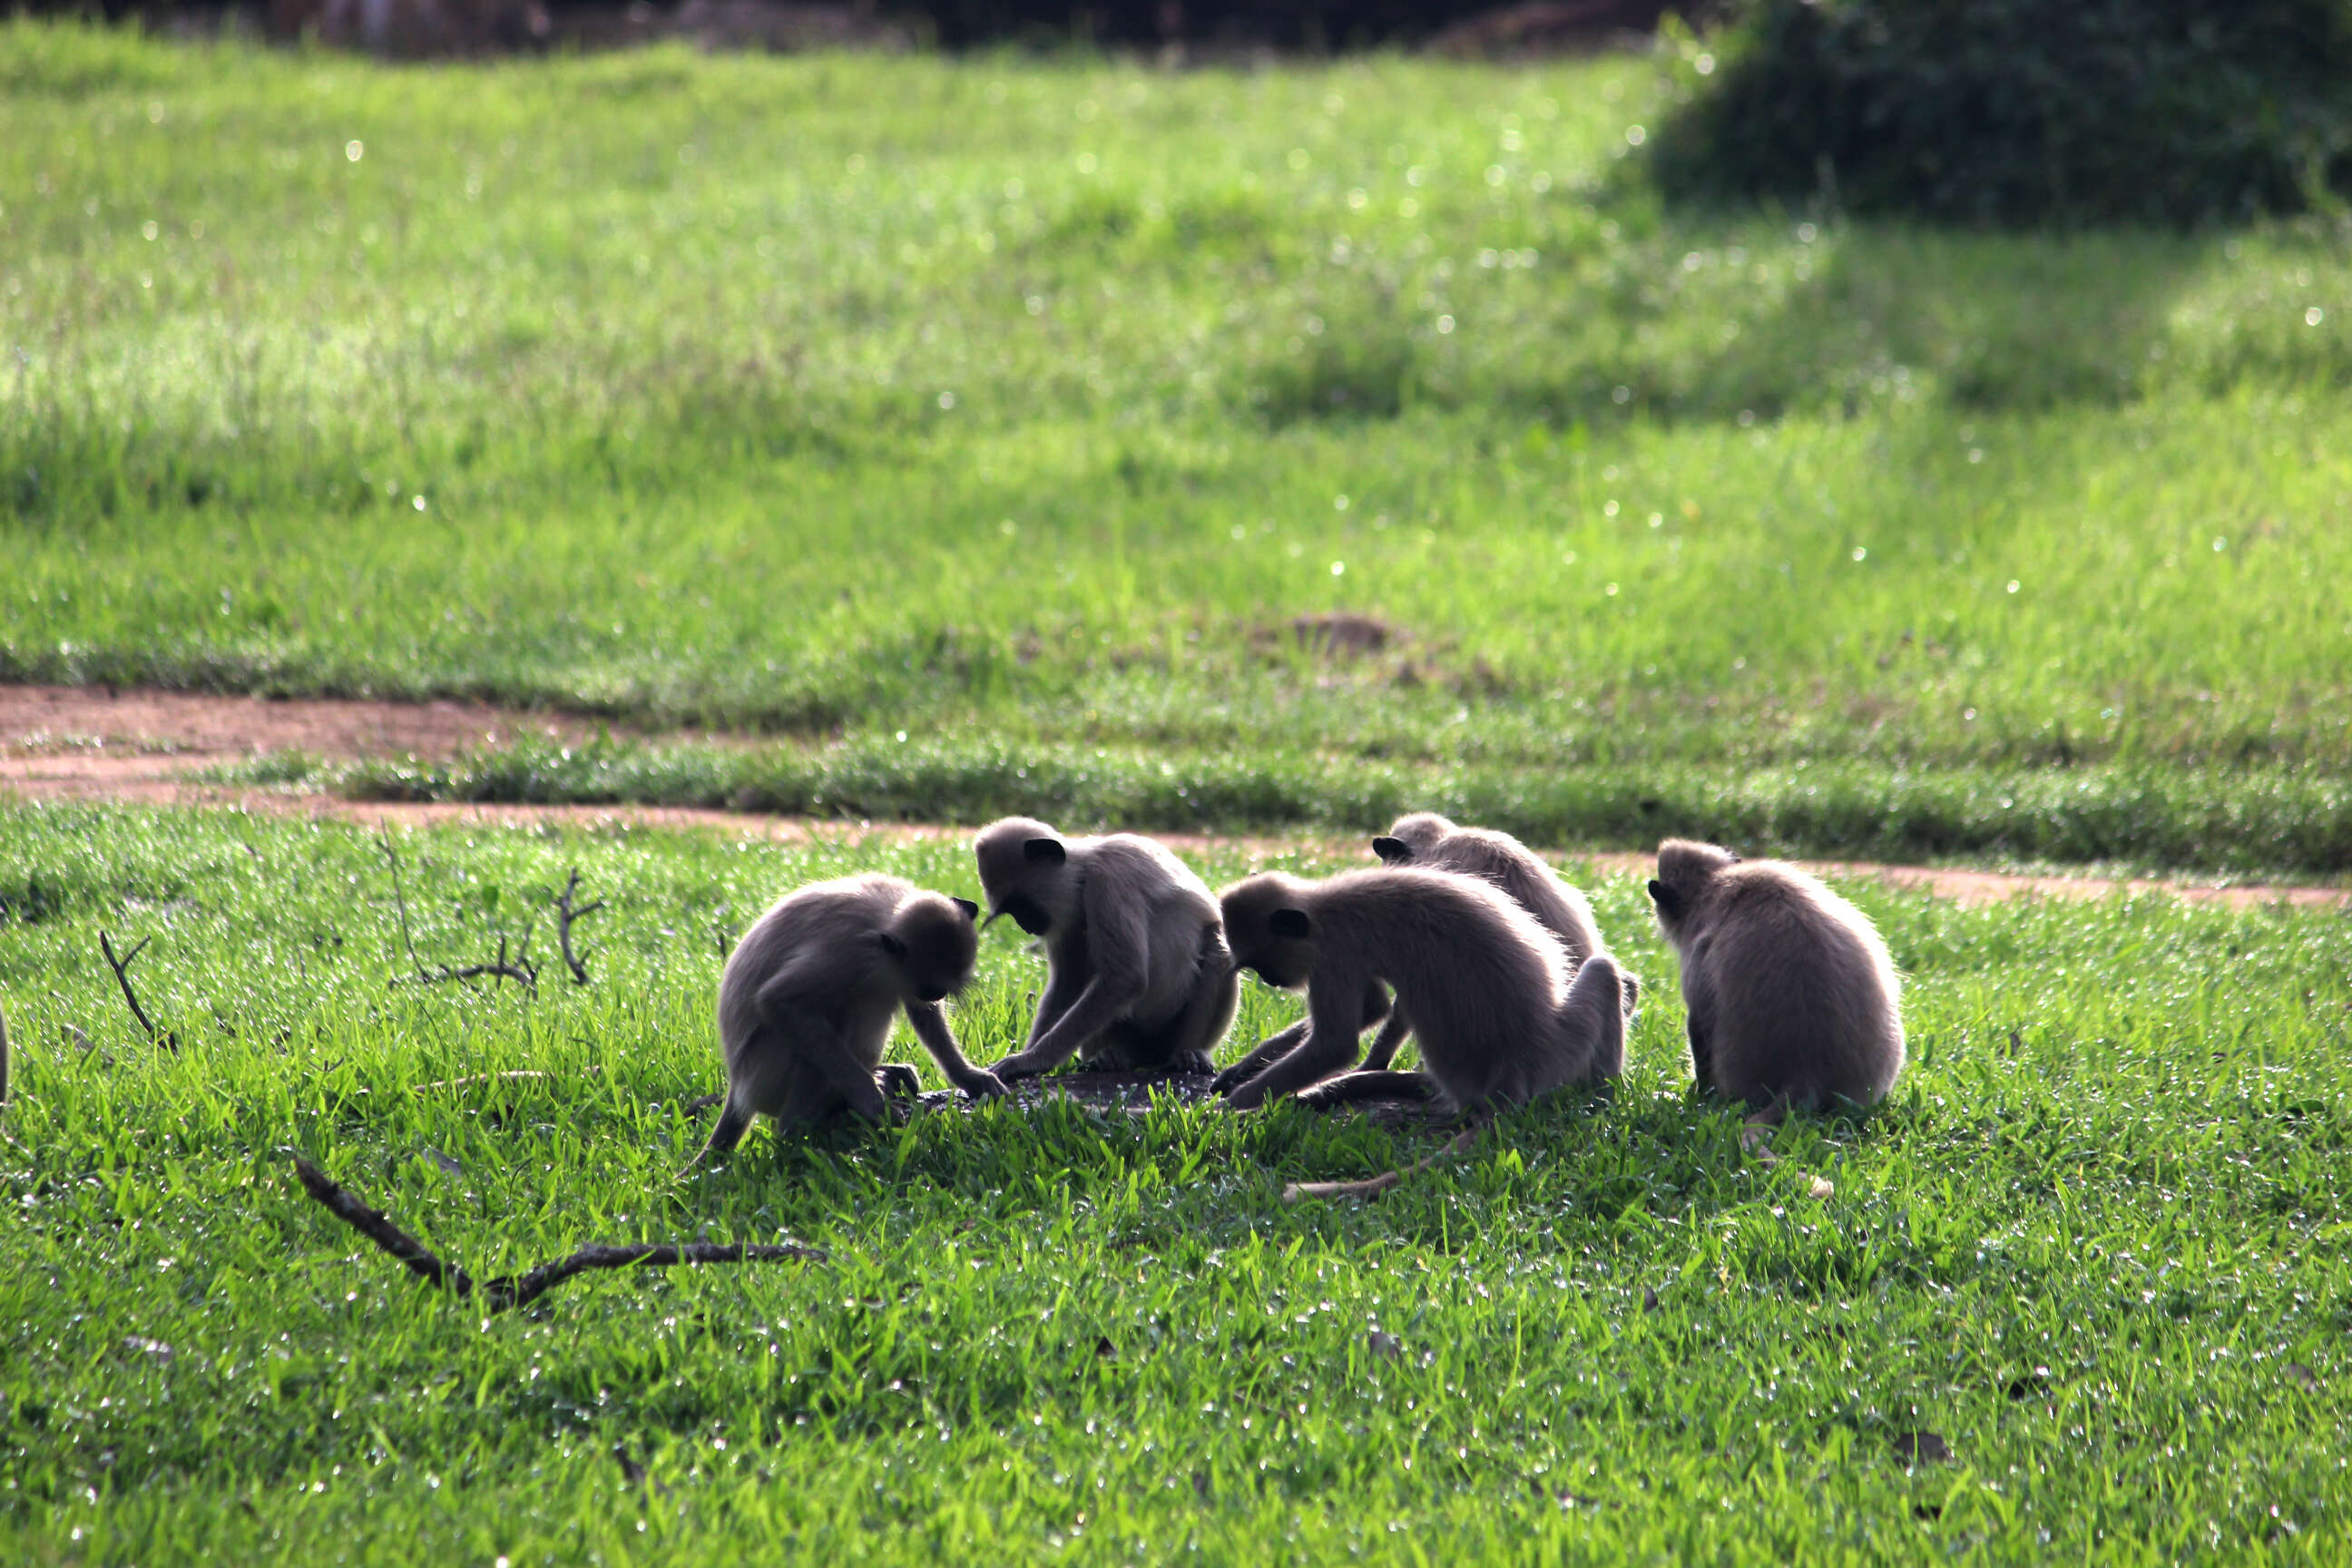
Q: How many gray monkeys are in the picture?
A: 5